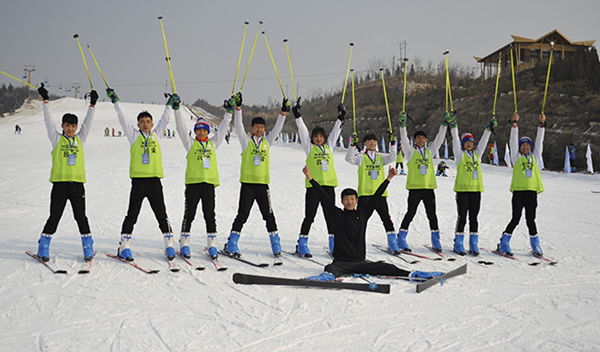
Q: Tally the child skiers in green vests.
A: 9